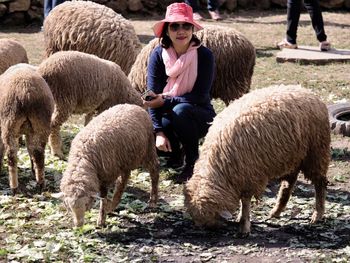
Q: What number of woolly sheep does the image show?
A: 7